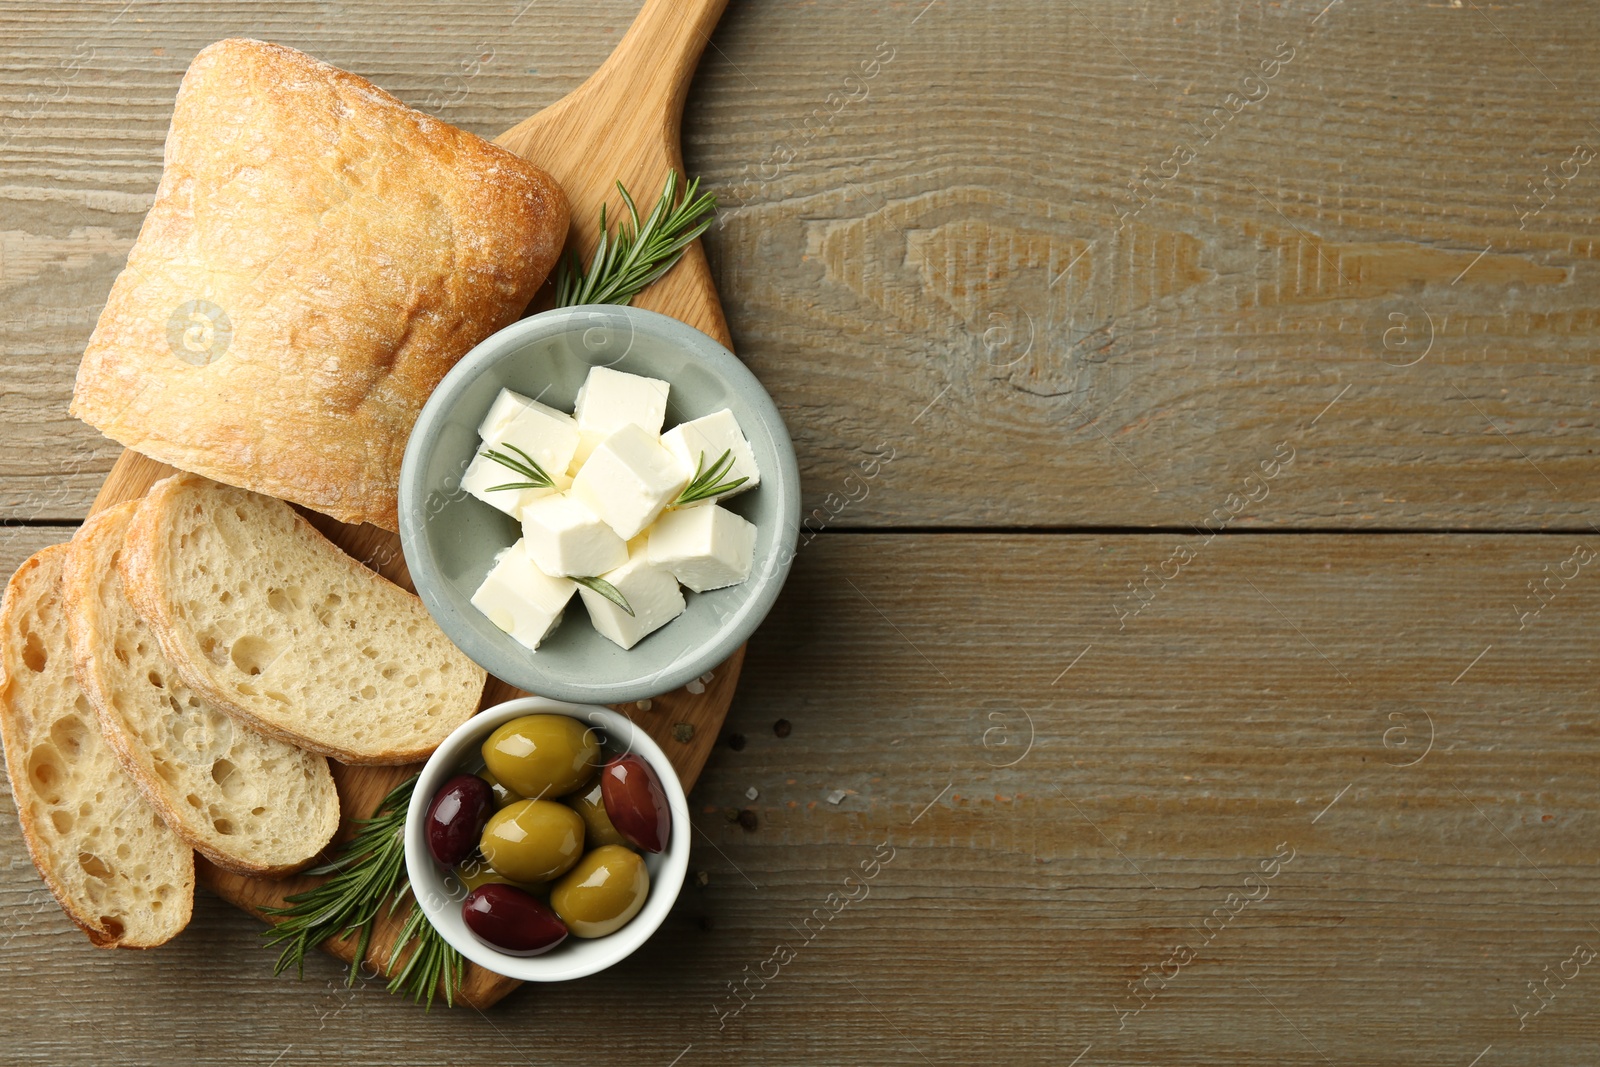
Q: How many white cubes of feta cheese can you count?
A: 9